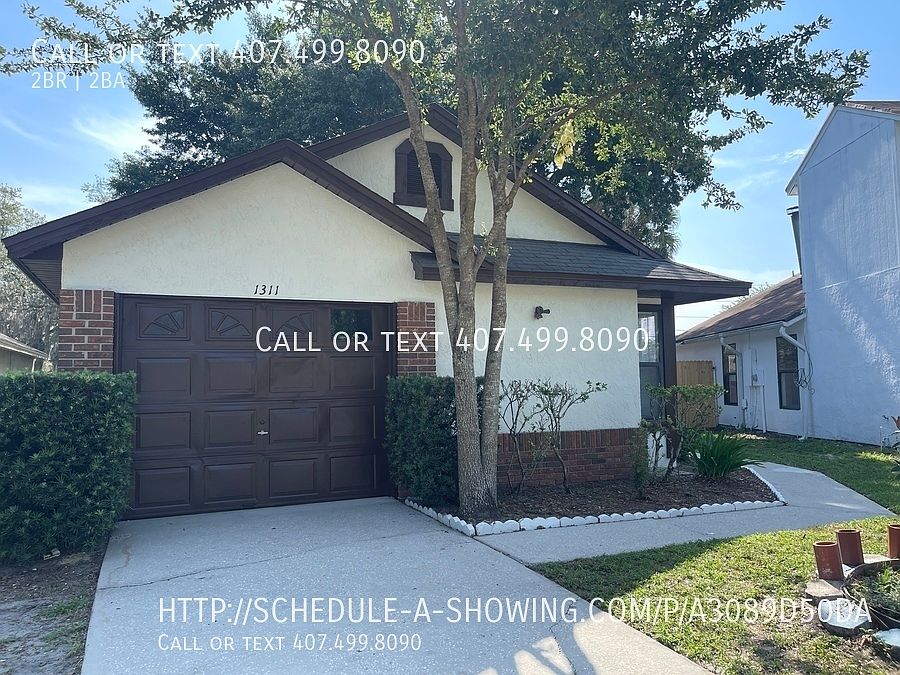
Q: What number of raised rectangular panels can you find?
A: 12